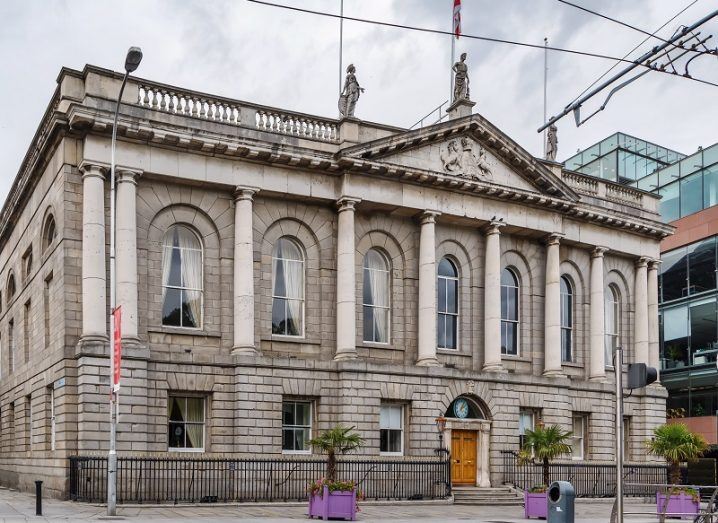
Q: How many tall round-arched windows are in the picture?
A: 7